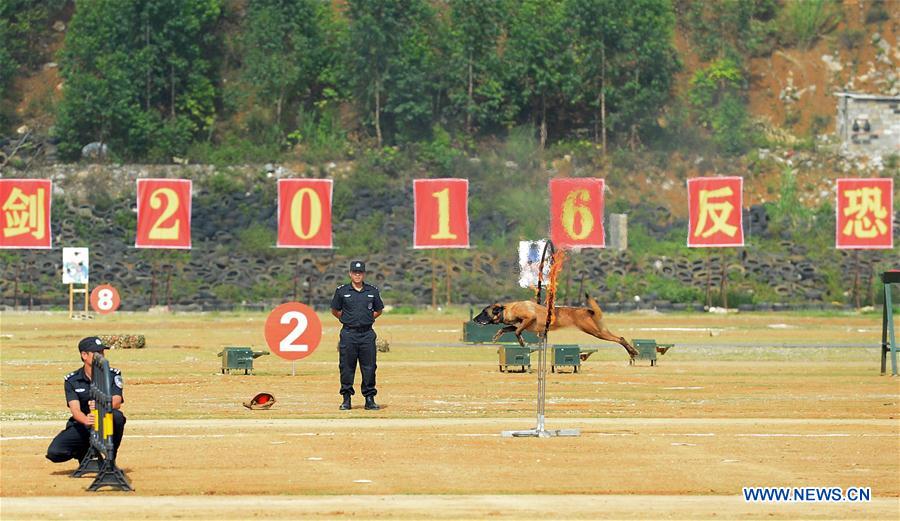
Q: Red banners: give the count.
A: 7